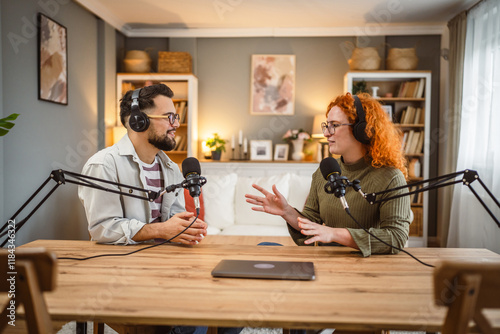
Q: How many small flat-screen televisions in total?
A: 0